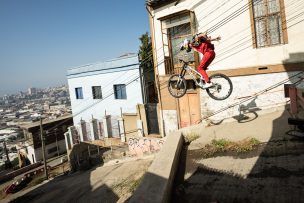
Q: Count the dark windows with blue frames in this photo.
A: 3